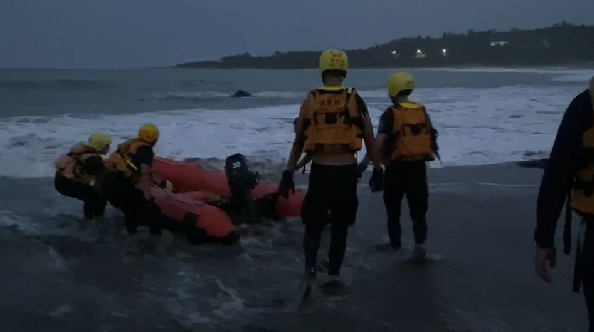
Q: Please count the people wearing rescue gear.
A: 5